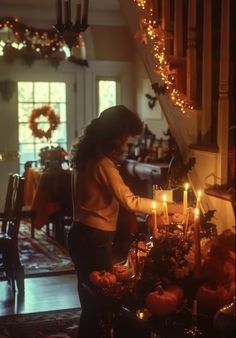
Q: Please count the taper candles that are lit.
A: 5